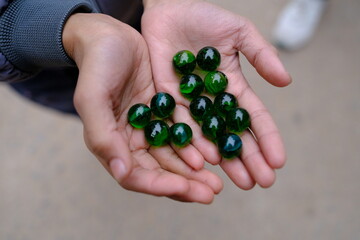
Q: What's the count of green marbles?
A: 13